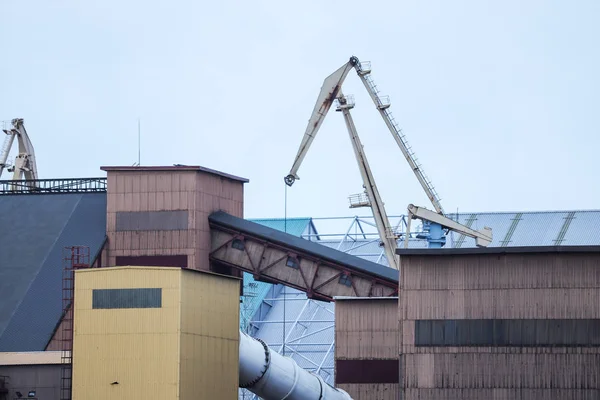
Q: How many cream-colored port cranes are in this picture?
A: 2